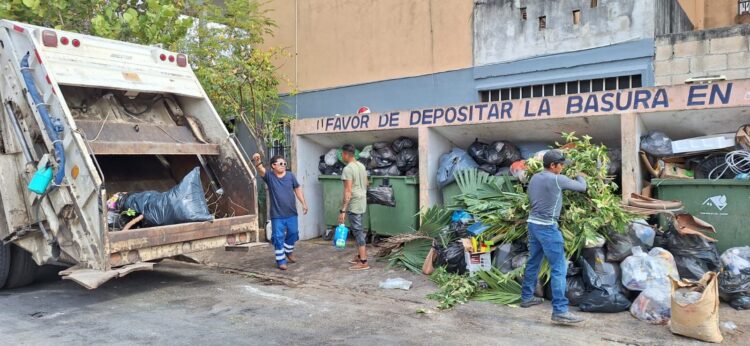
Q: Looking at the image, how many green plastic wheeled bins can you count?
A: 4